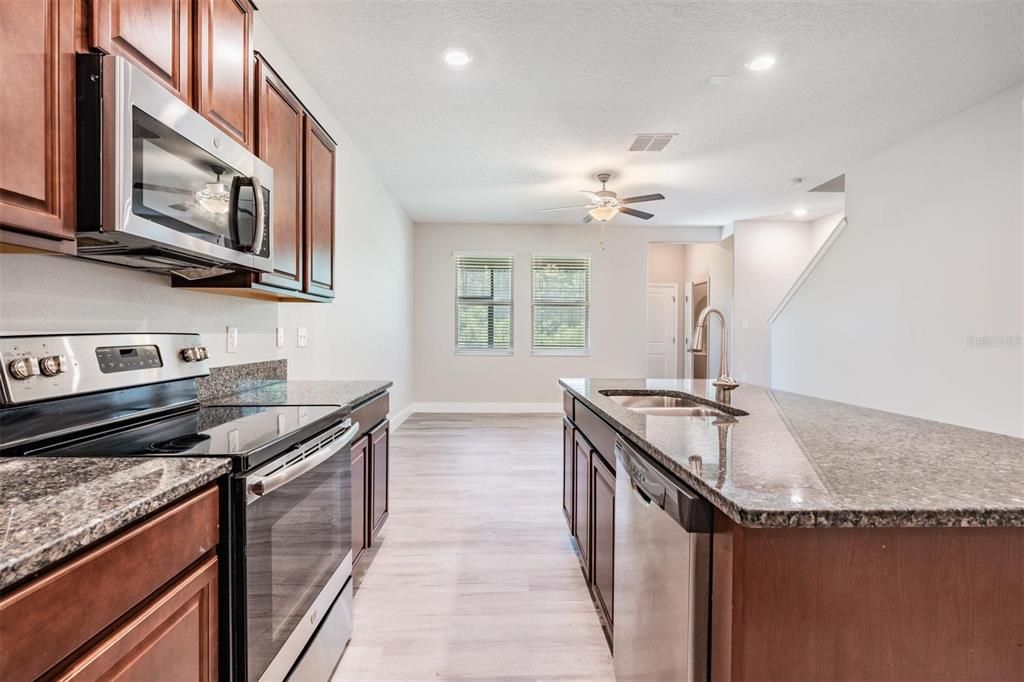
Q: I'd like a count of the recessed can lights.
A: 3